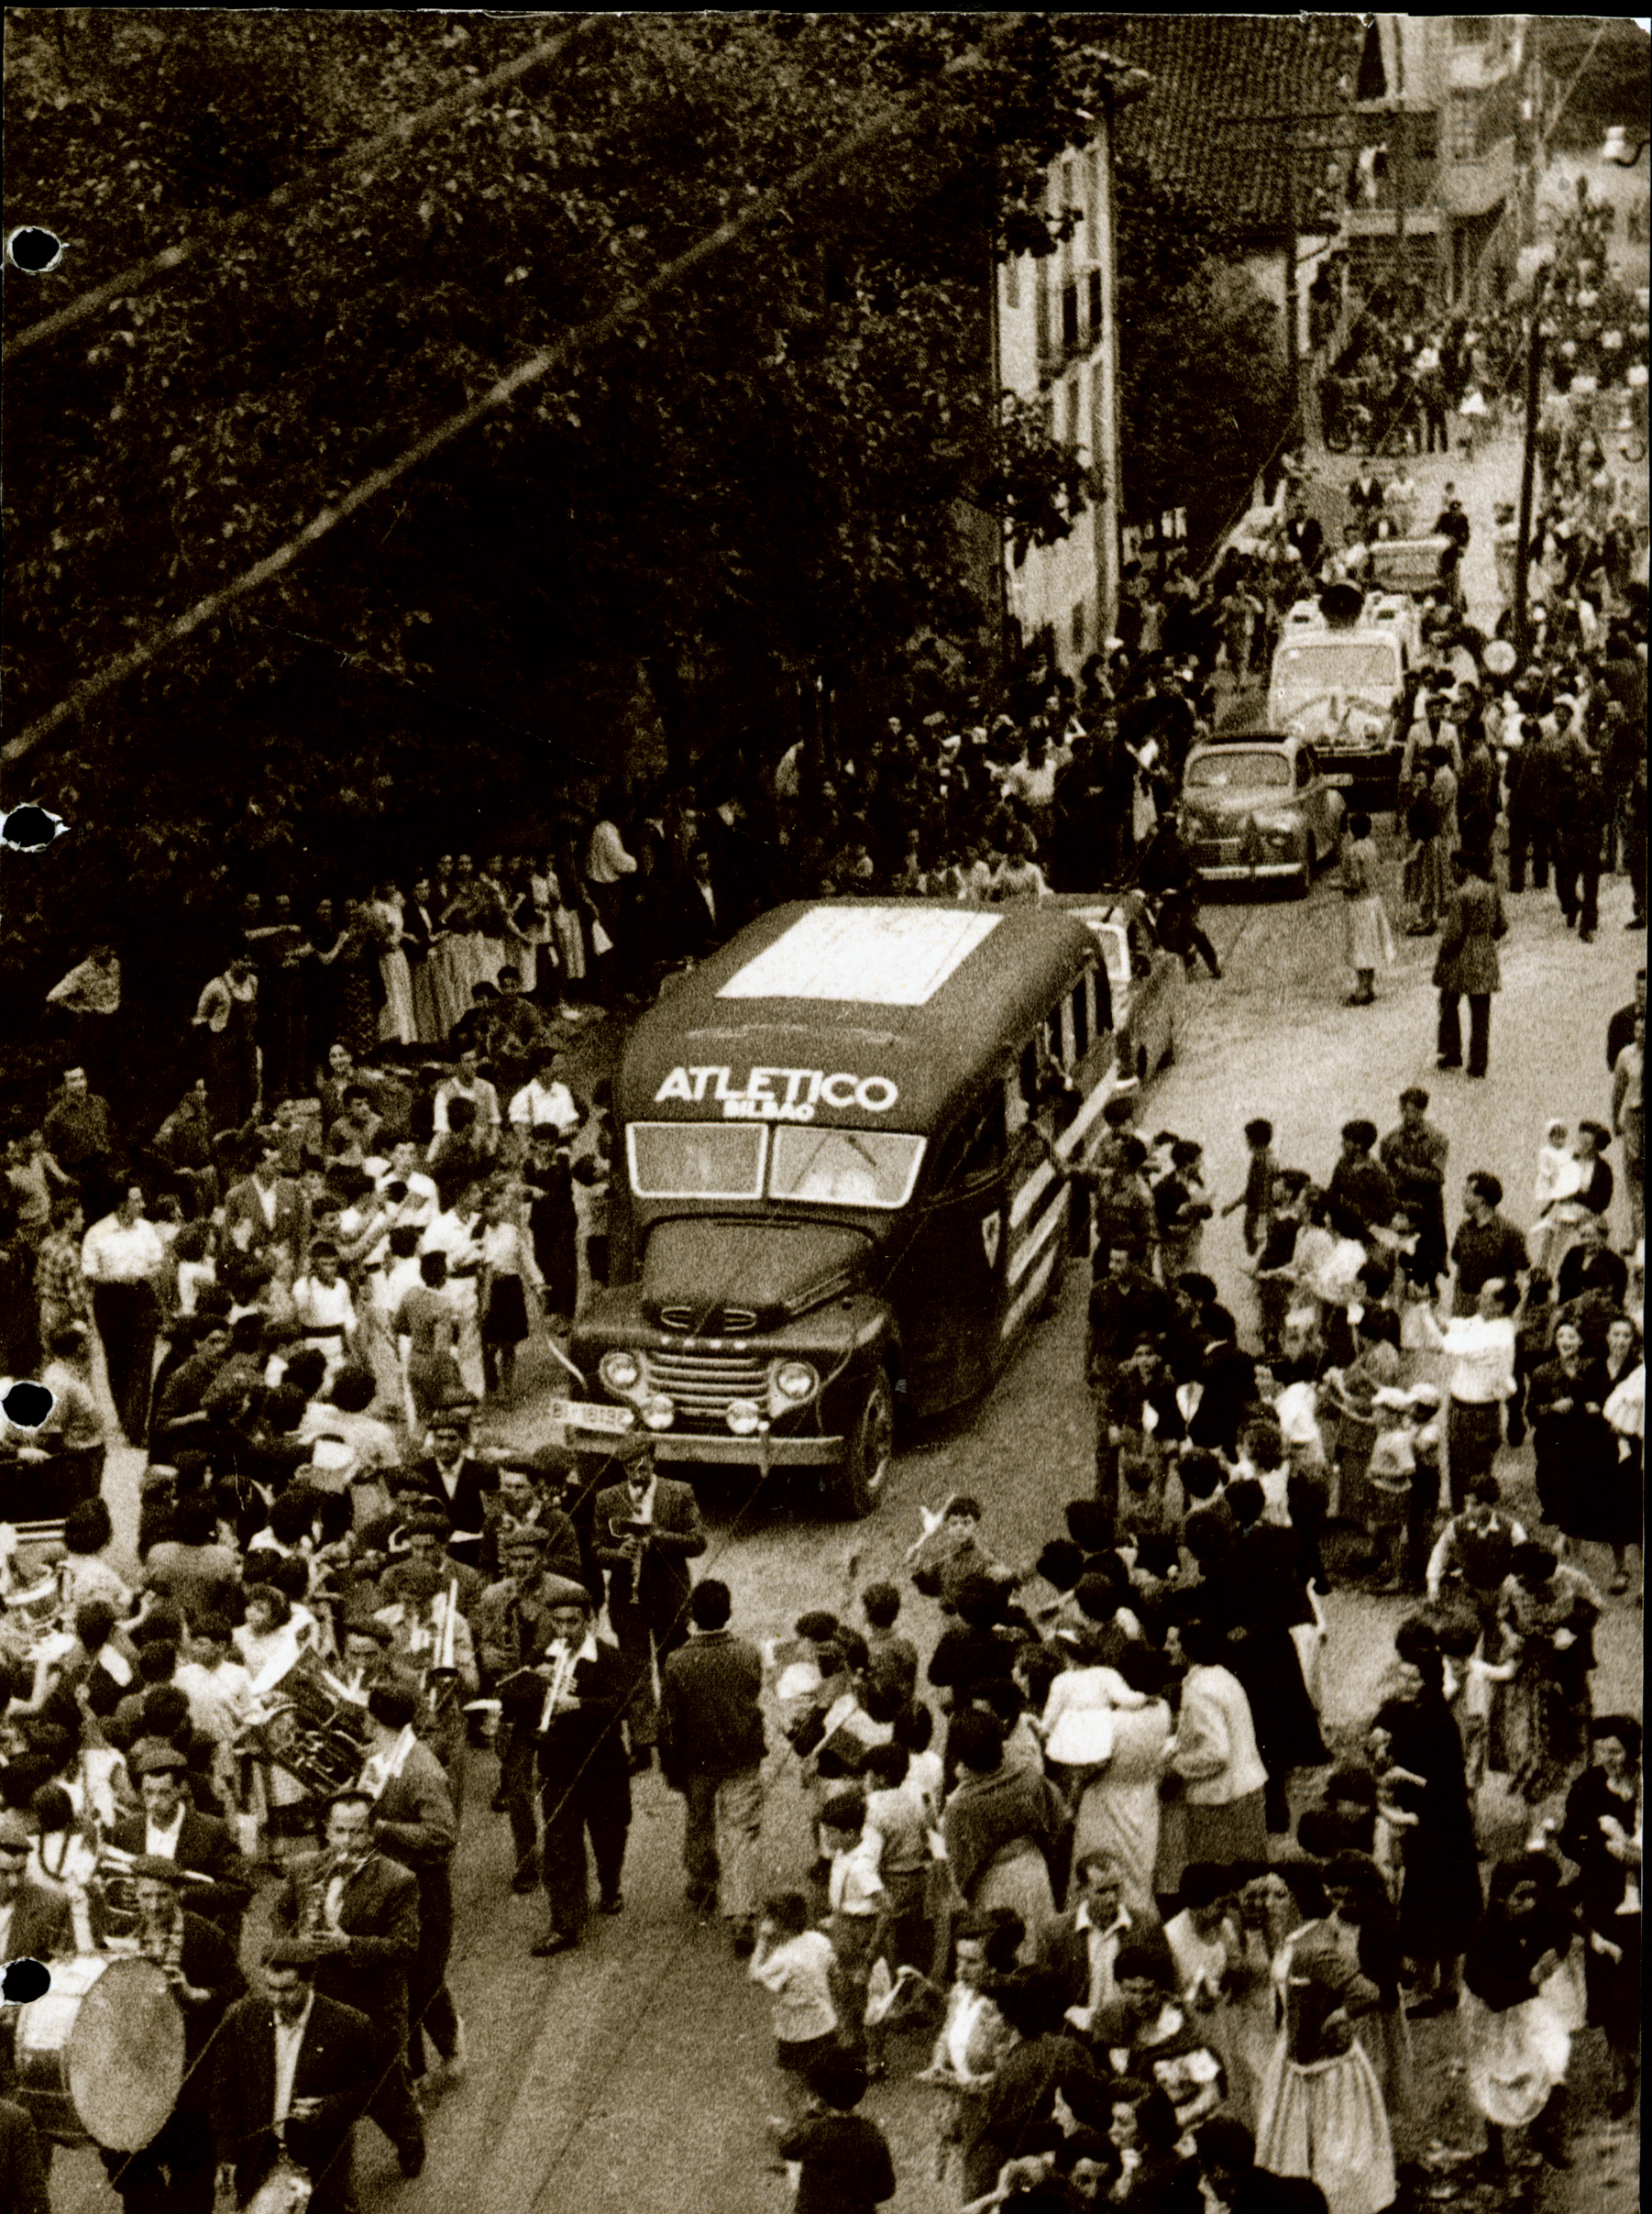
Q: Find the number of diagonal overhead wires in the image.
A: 2